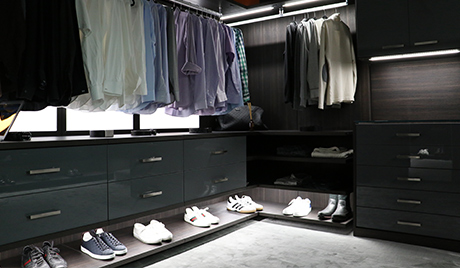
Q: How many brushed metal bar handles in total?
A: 13